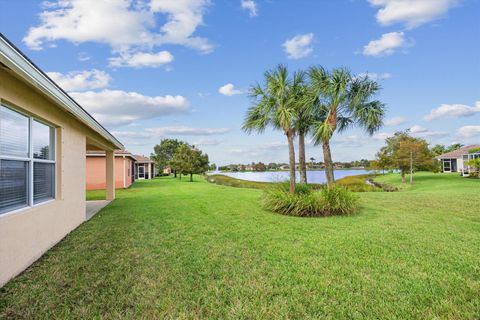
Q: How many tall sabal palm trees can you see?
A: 3